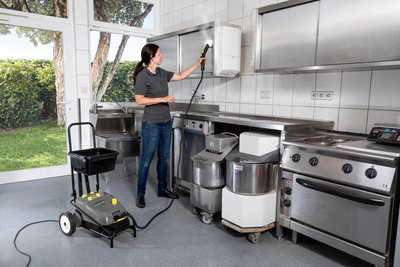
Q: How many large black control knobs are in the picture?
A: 6